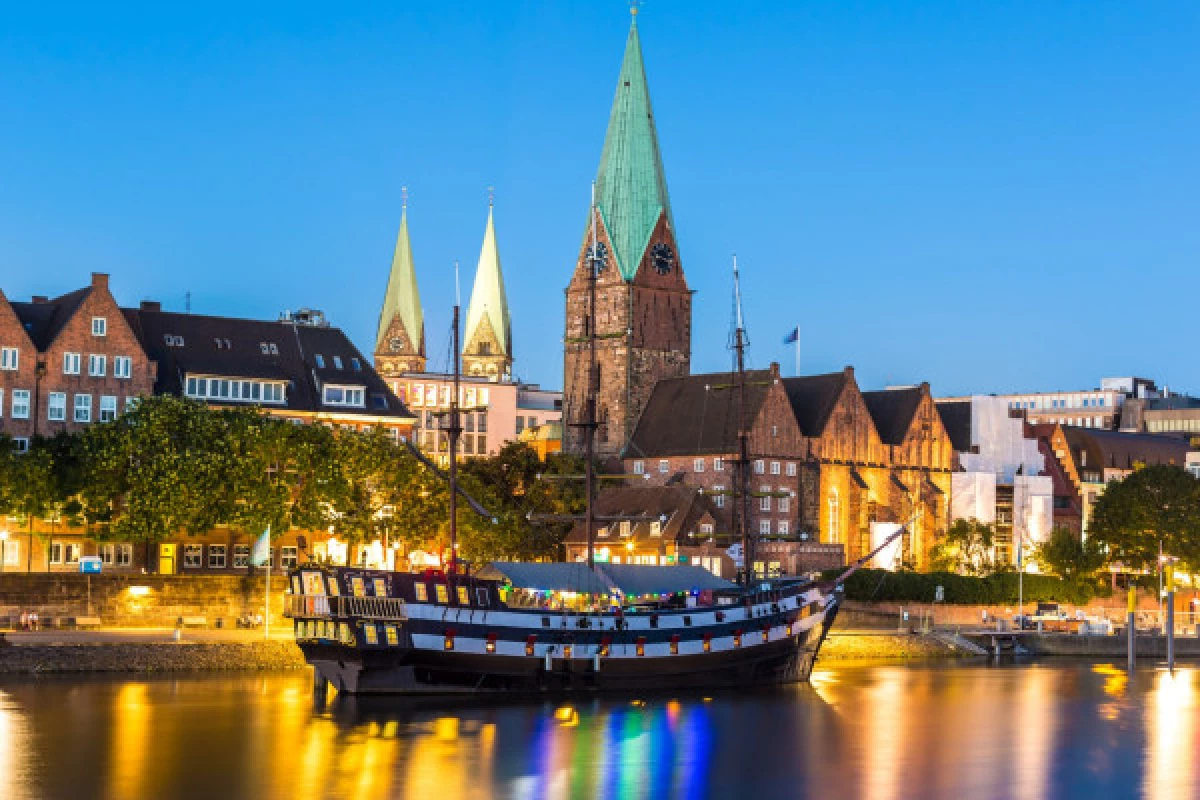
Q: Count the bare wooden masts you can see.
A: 3